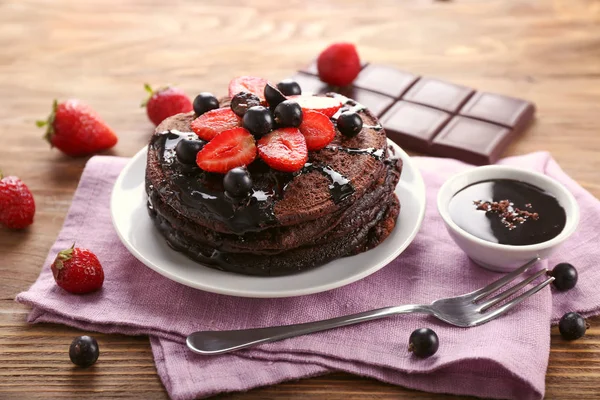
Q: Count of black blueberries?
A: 11